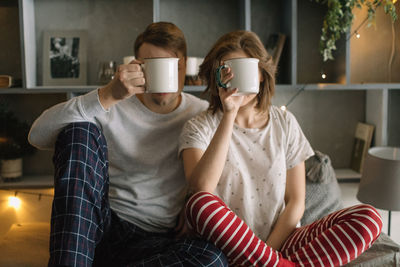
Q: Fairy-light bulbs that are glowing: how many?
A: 4